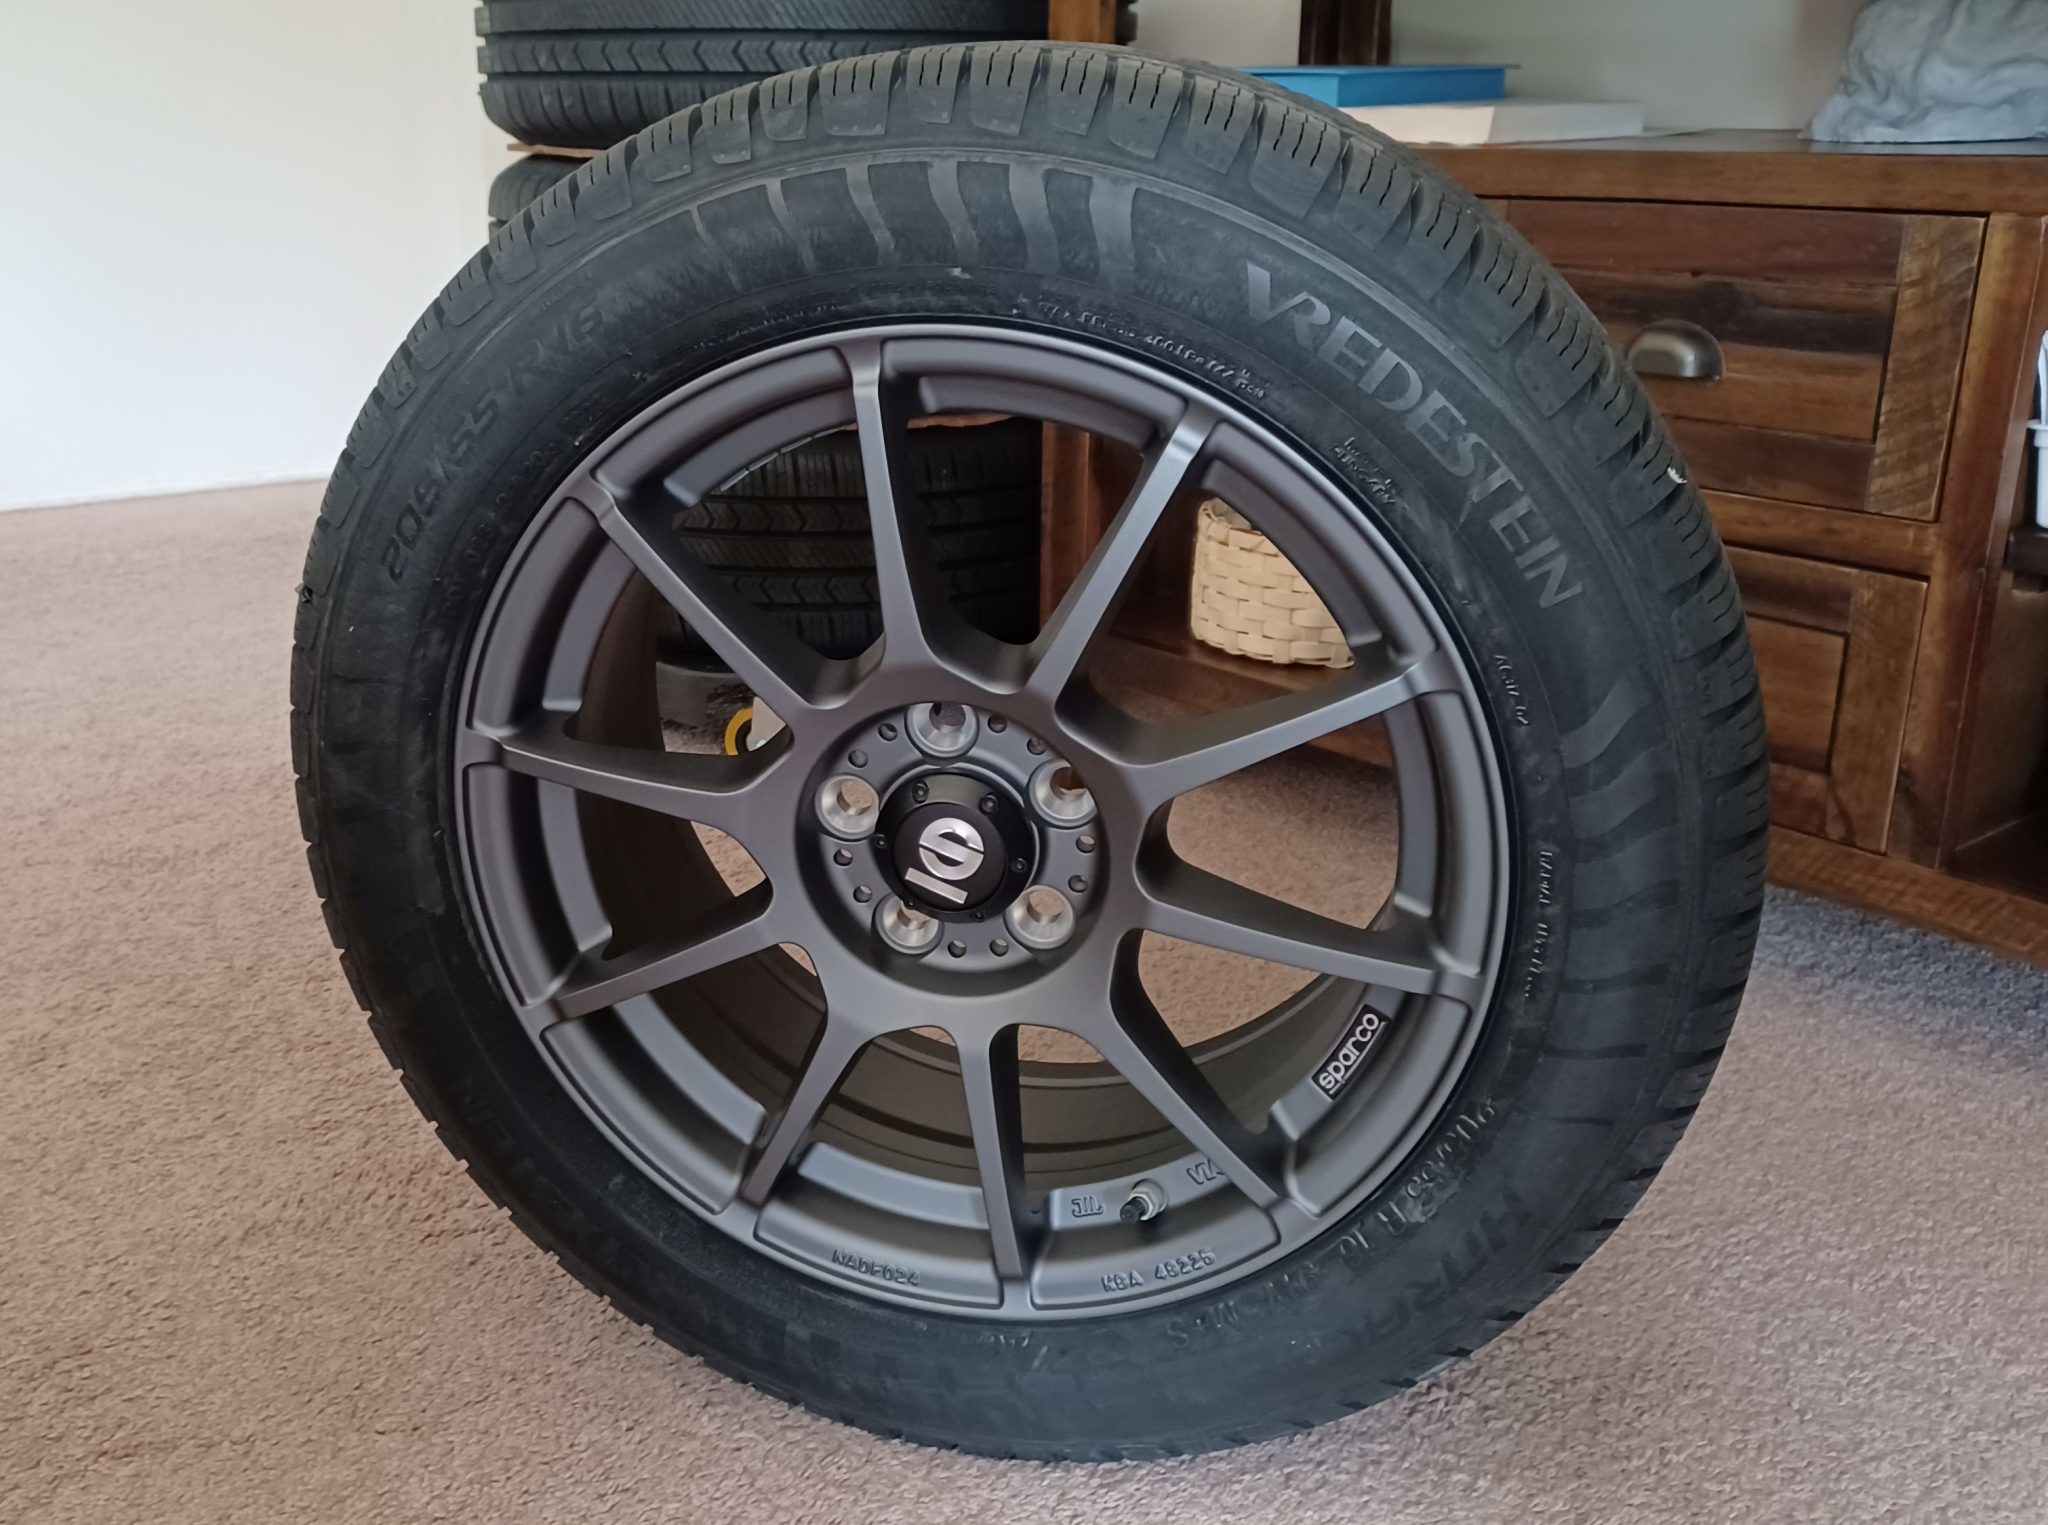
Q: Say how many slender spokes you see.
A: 10